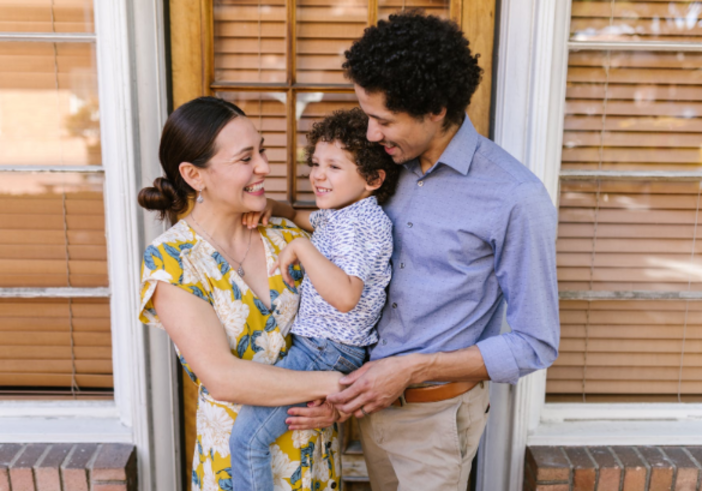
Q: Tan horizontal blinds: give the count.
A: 3